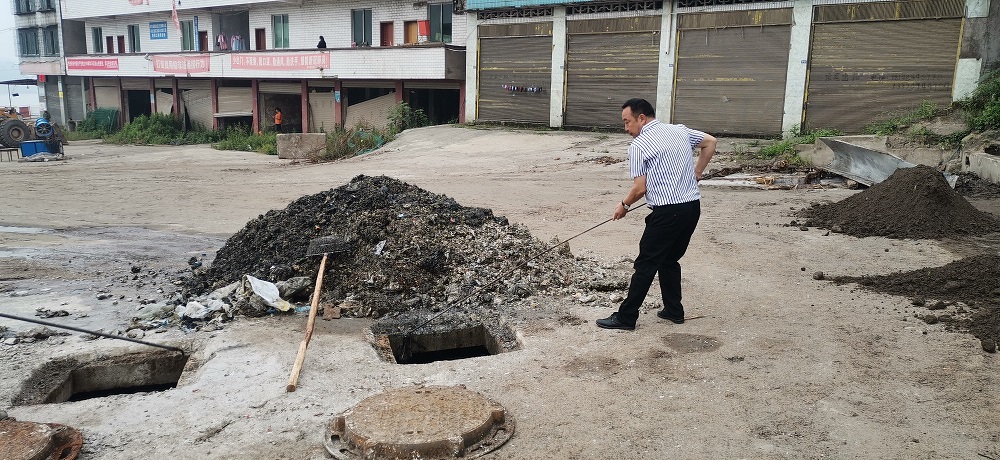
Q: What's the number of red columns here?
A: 10